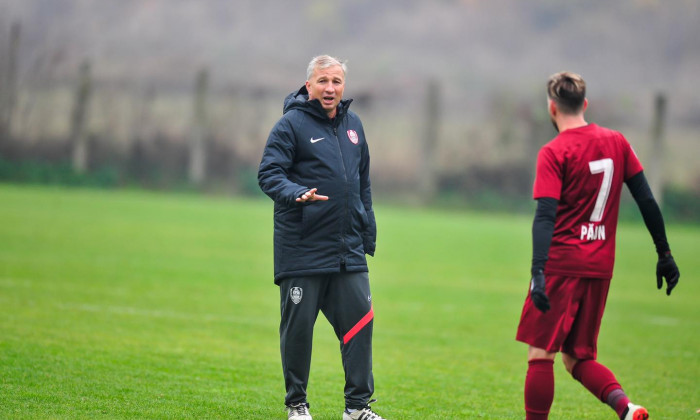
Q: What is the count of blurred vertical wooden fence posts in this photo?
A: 5